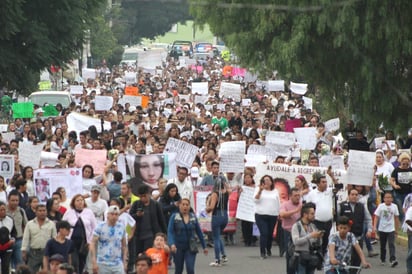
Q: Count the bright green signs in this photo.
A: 2